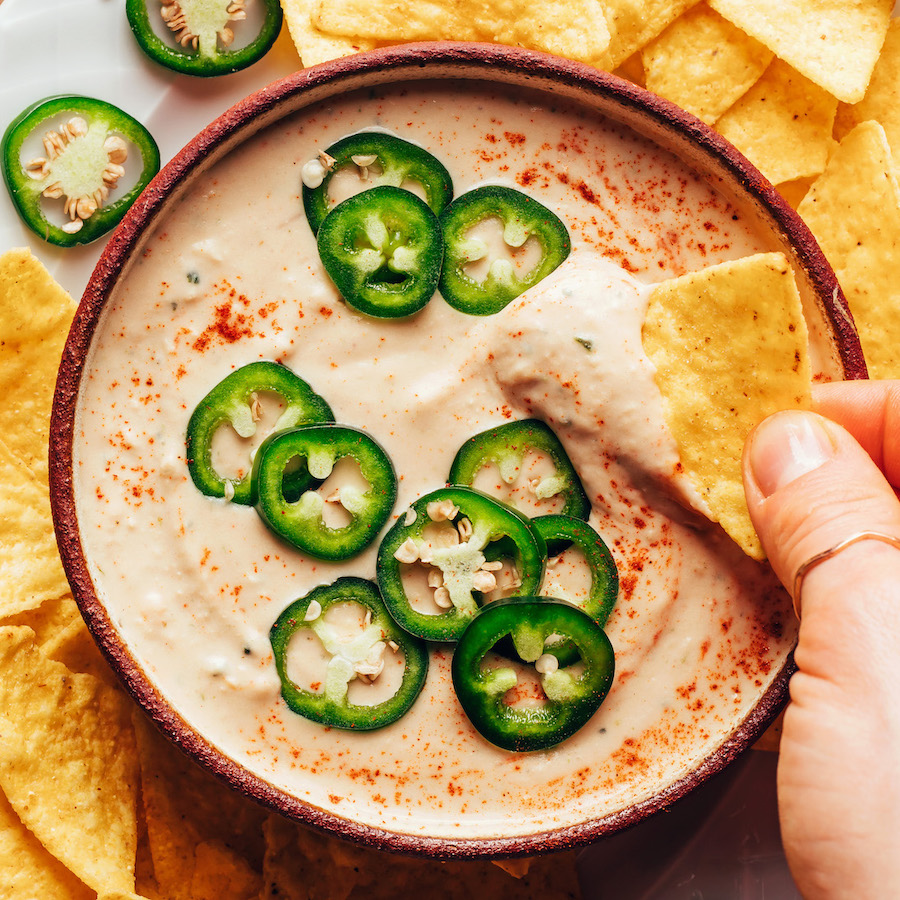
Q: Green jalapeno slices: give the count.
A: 12